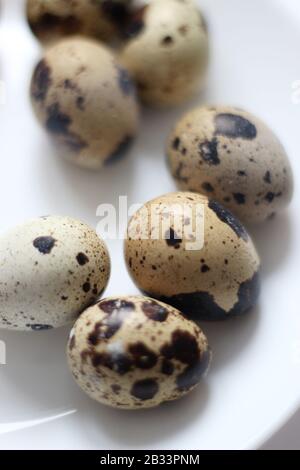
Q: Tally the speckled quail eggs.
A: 7